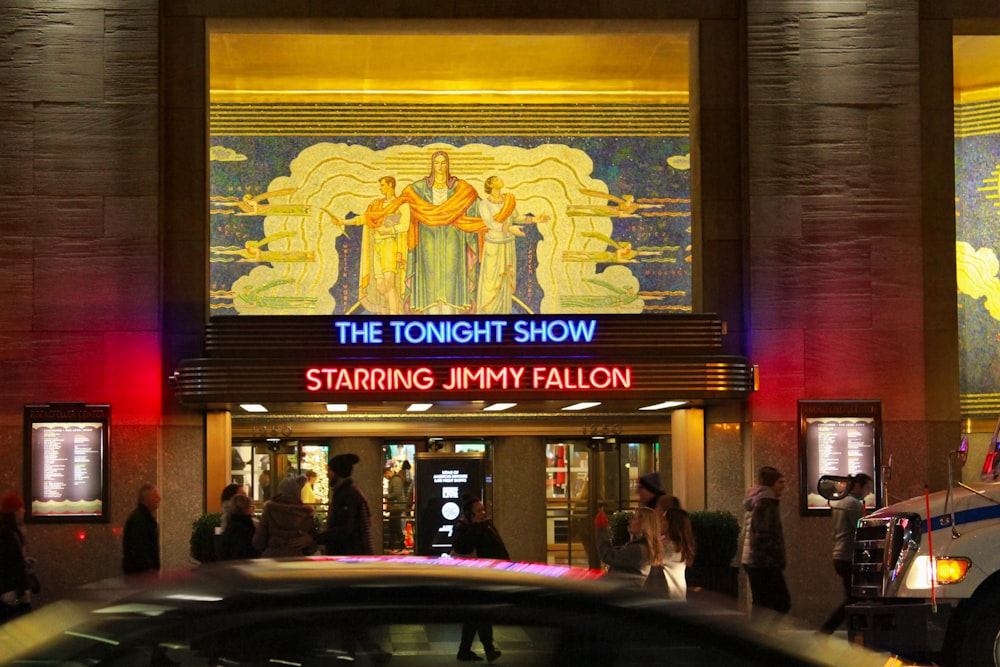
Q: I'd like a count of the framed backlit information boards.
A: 2